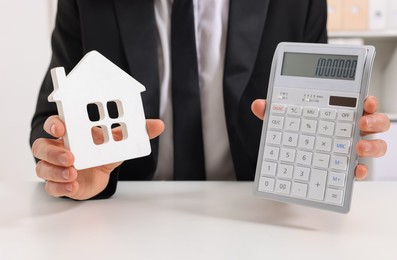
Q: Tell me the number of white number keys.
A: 11